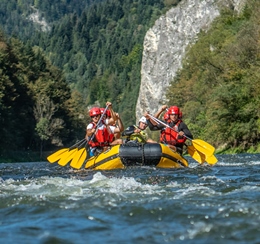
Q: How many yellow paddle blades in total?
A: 6